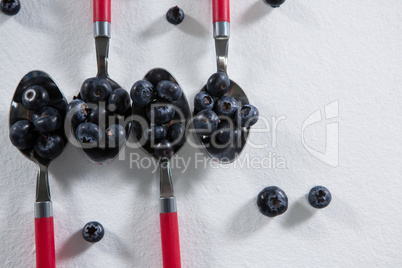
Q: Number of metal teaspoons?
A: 4